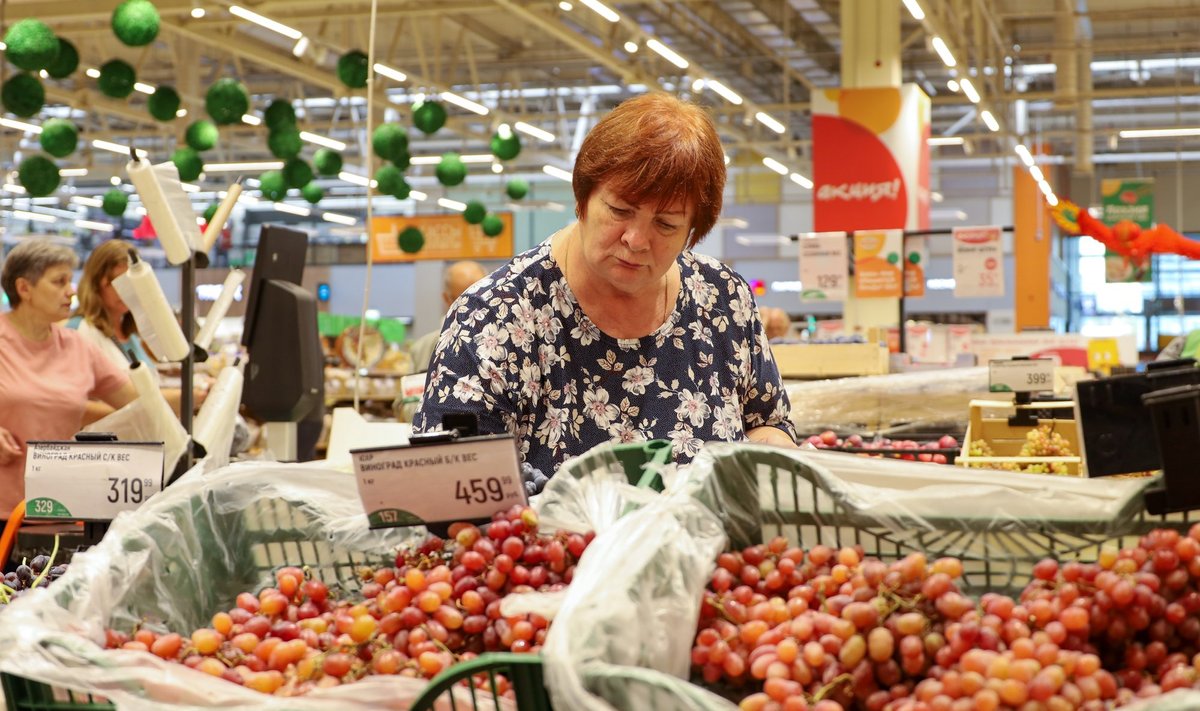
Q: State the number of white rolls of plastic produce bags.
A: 6